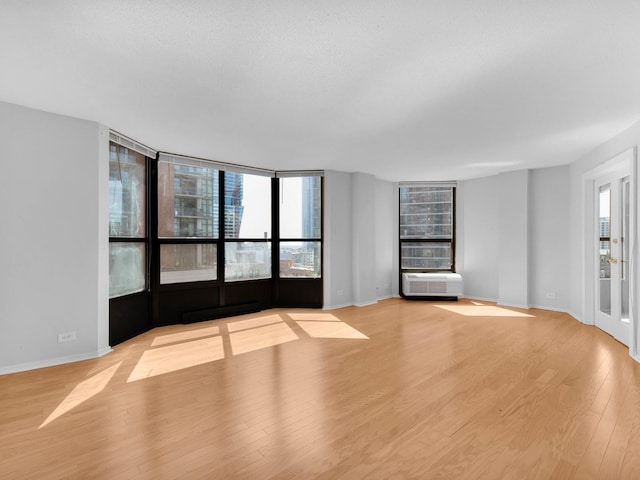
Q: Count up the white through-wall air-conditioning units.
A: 1